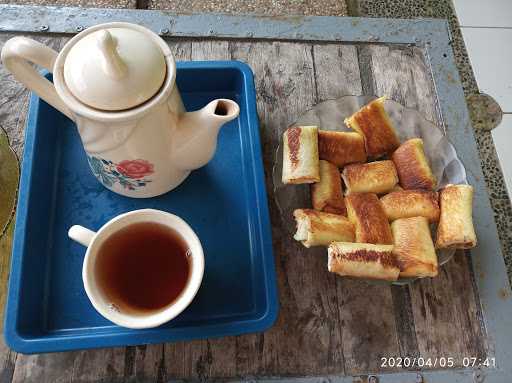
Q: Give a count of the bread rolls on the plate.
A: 12